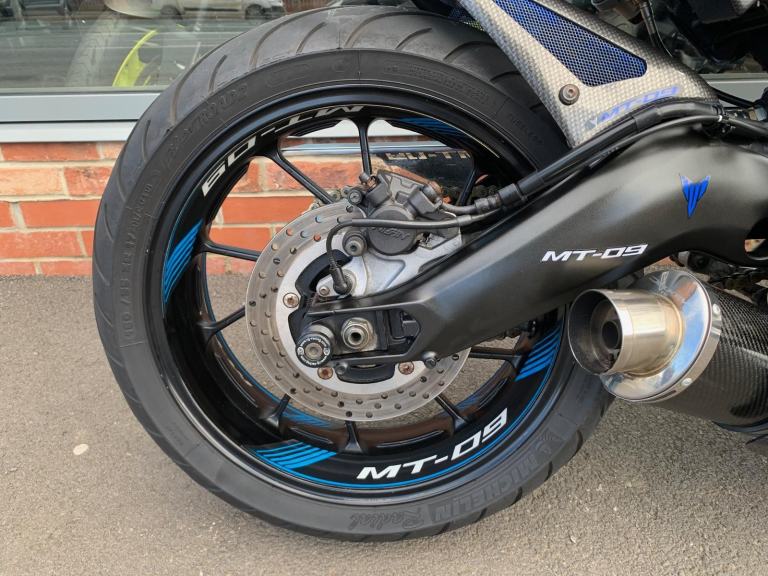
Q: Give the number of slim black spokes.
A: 9